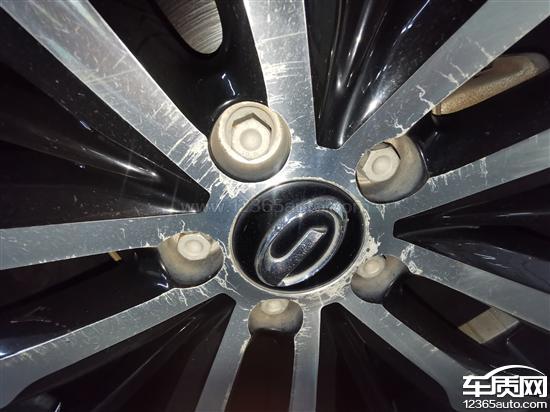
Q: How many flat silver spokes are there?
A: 10